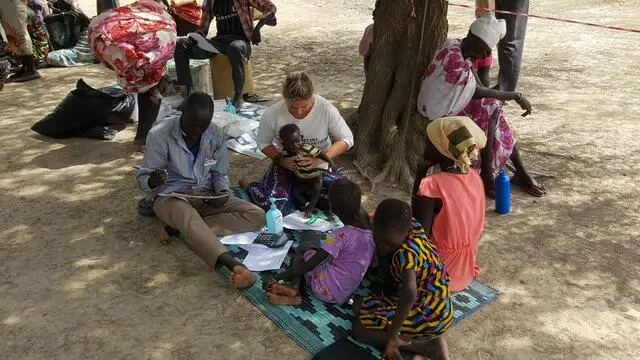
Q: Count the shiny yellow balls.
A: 0